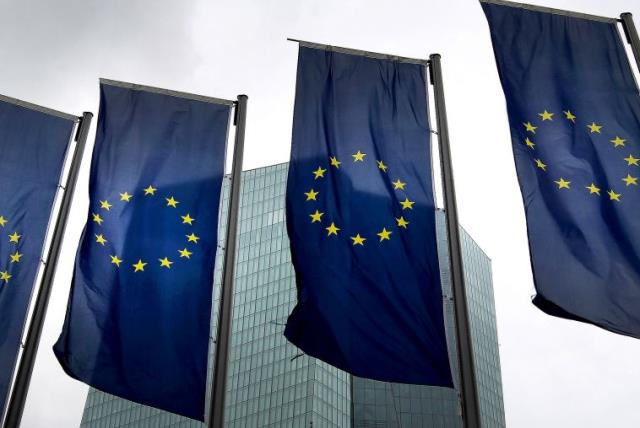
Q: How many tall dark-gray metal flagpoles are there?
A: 4